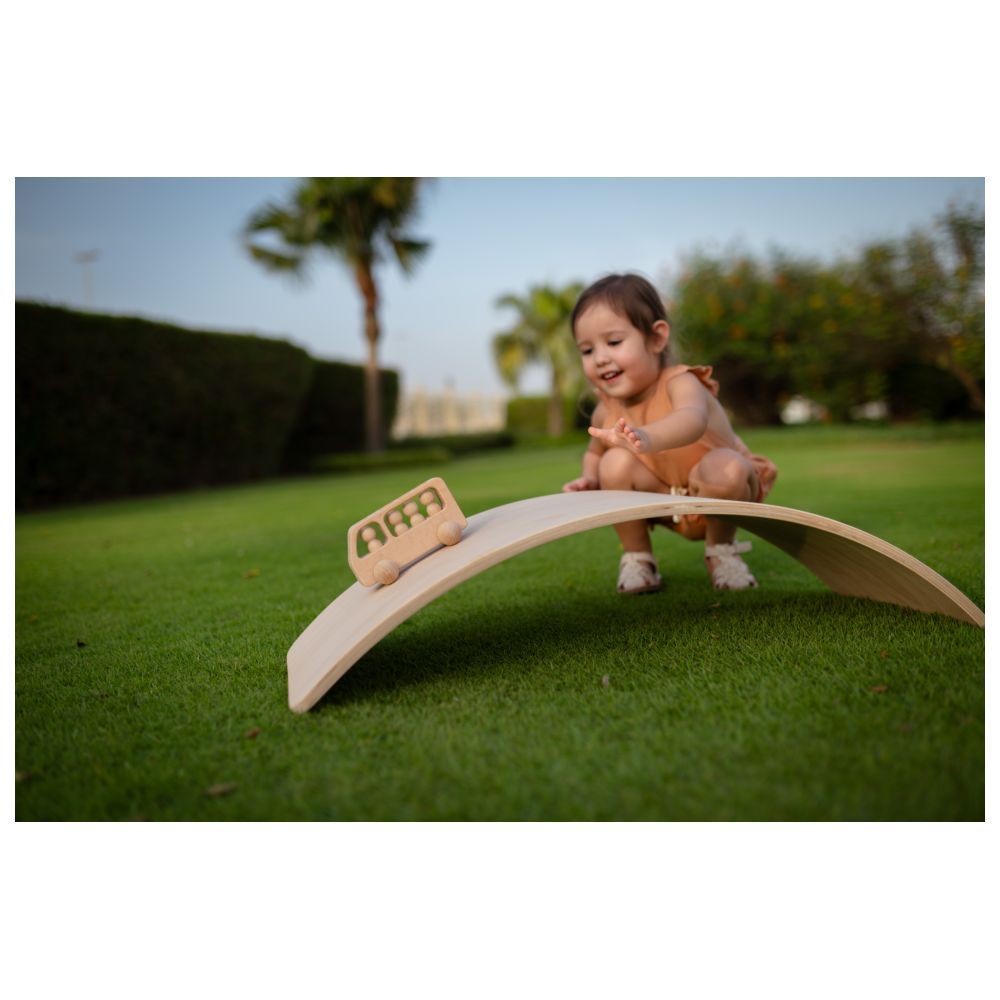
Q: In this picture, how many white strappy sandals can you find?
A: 2